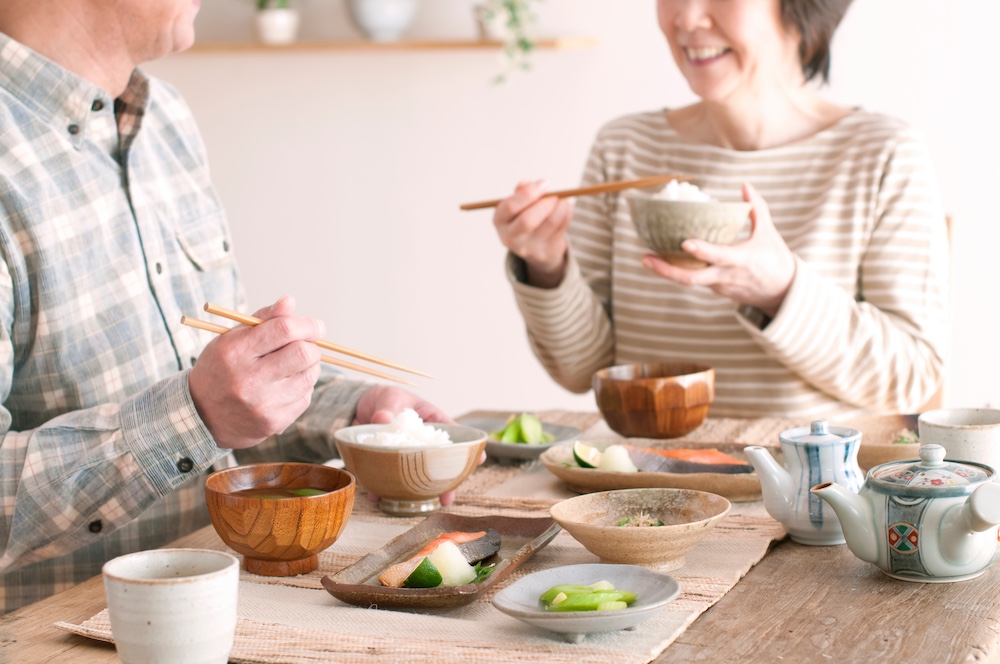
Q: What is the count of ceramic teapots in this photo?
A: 2